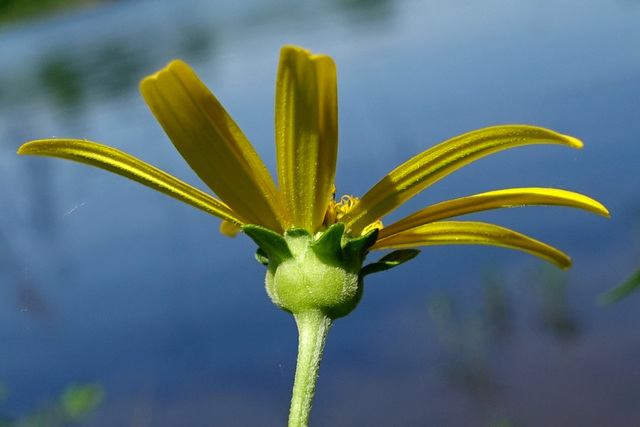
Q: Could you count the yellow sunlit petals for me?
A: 6